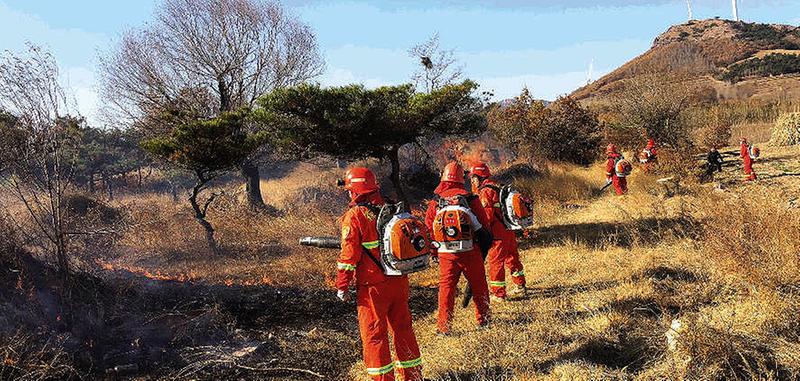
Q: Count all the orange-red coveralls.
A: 6